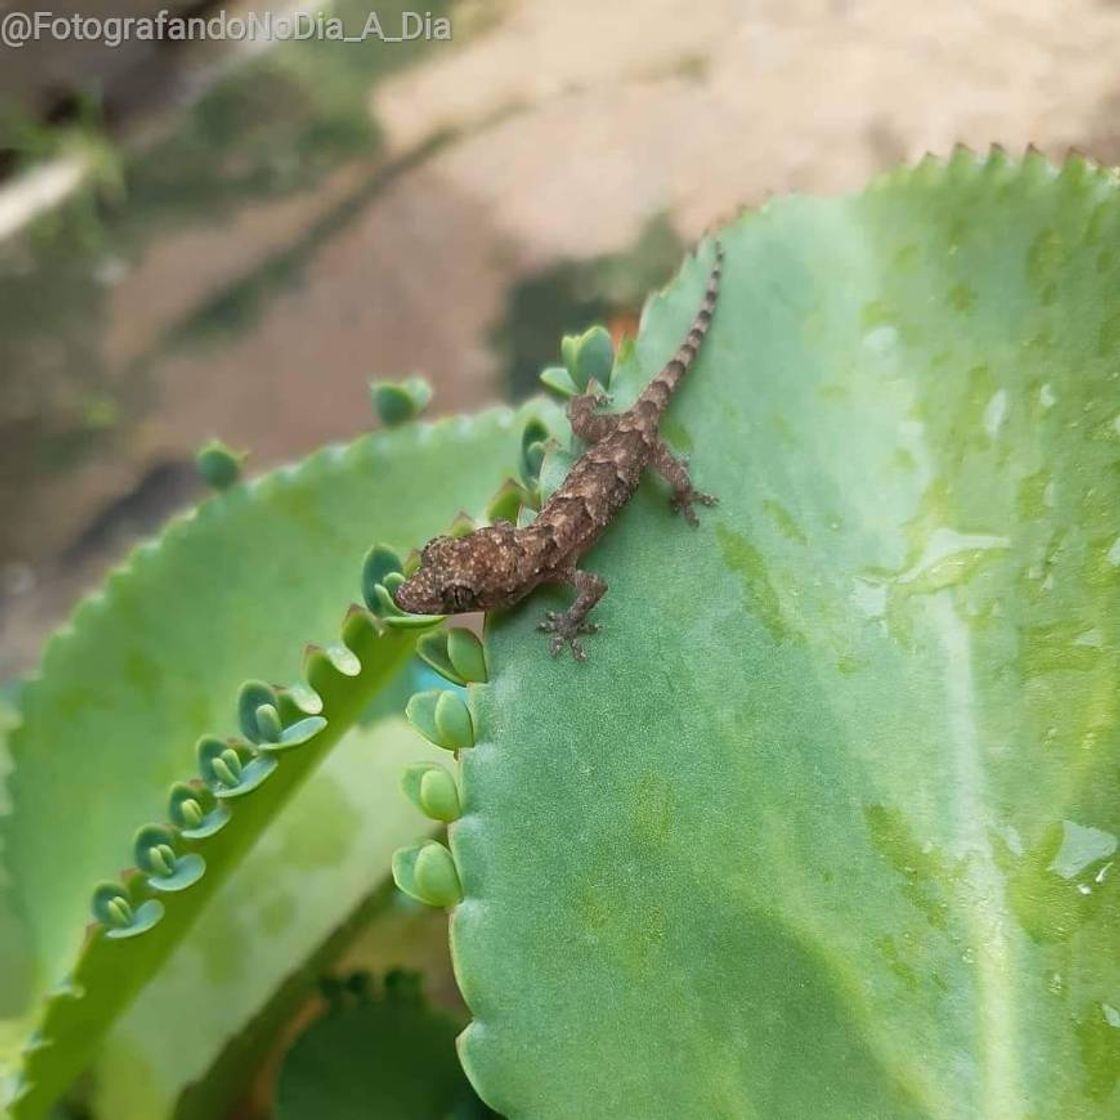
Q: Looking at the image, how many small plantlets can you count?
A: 14